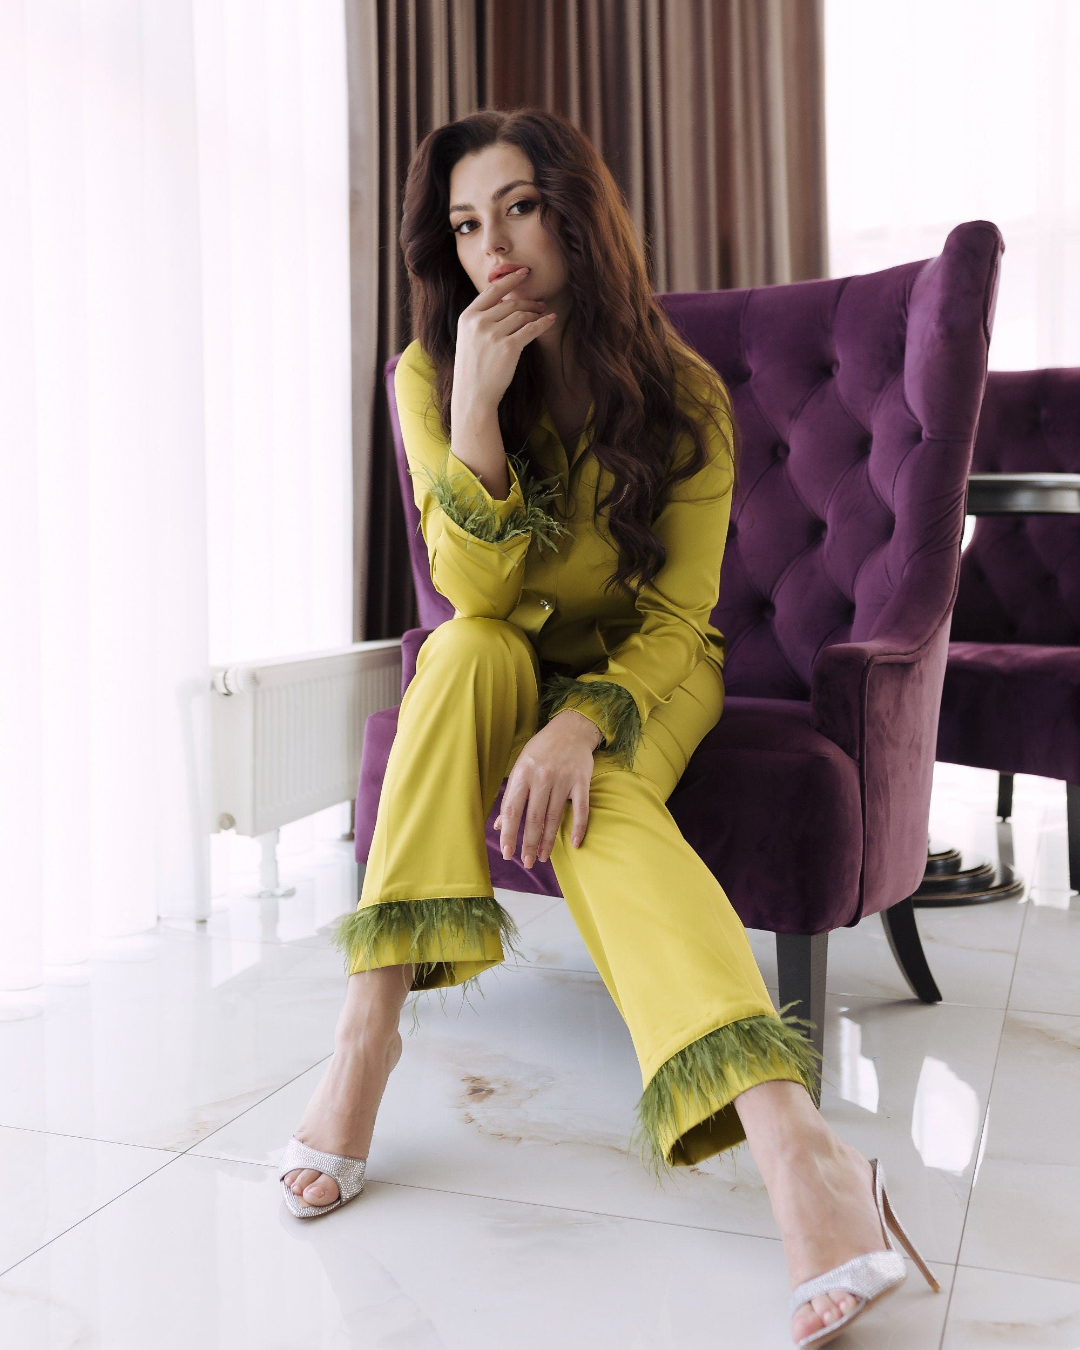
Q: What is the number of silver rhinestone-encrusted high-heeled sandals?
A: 2